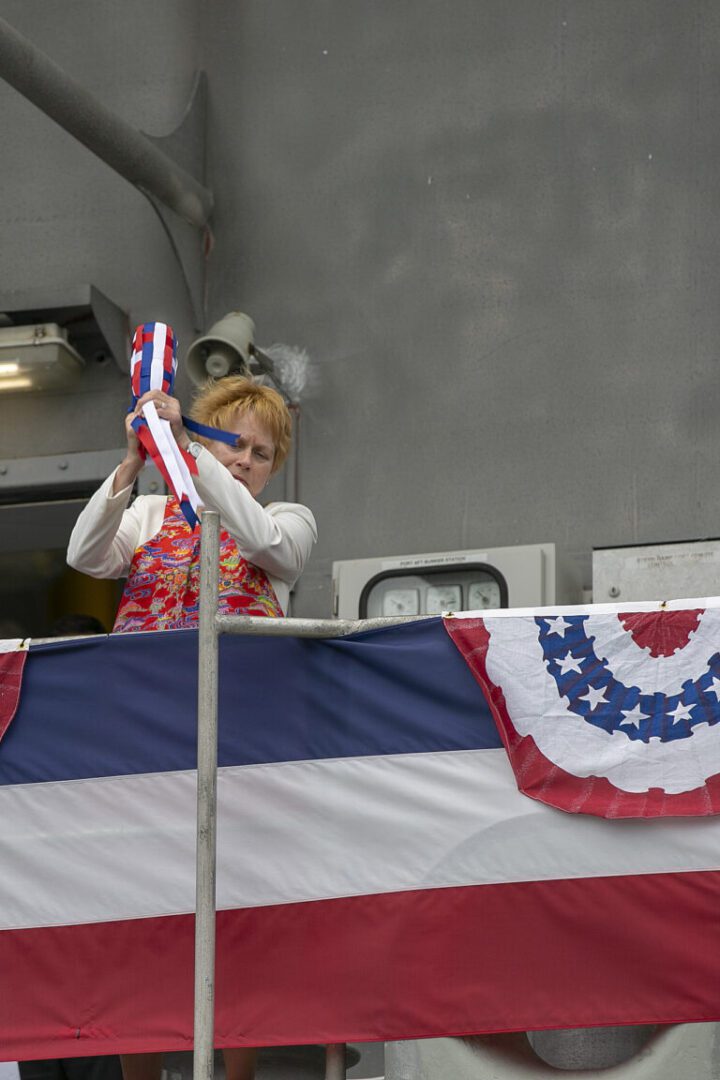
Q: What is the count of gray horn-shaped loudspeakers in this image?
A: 1